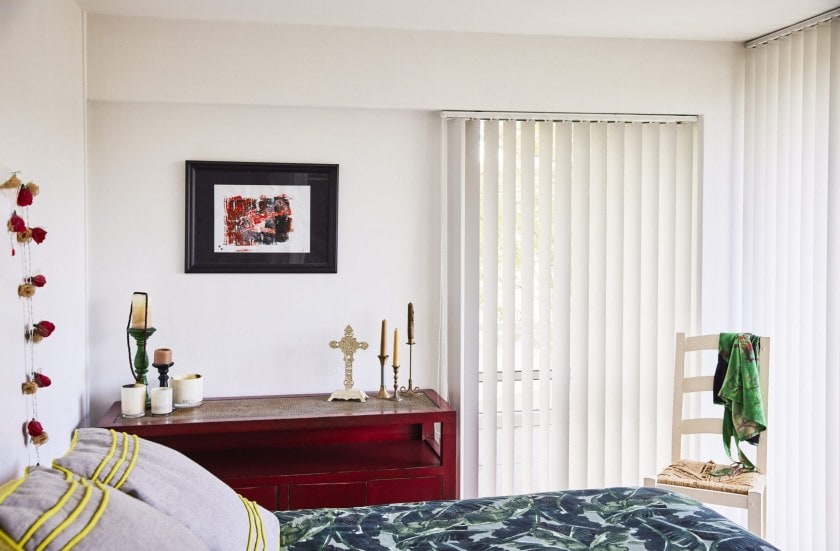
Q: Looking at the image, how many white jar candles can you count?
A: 3